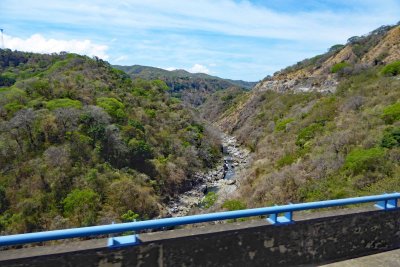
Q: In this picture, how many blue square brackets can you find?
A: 3